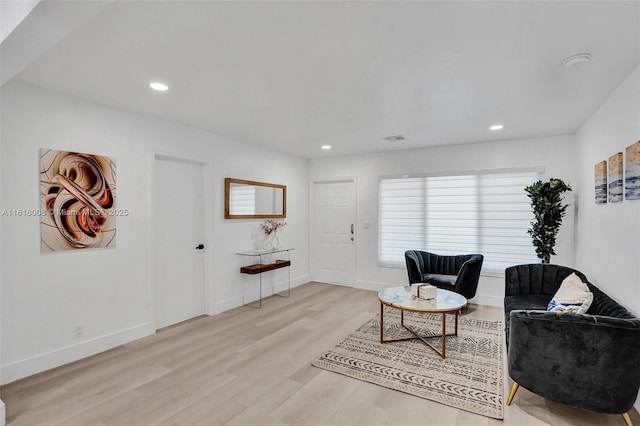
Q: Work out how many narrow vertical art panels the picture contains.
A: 3